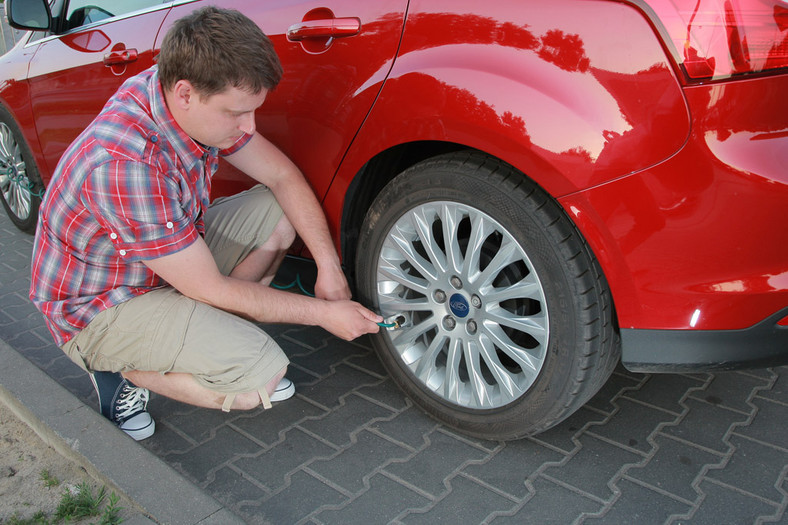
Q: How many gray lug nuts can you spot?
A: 5